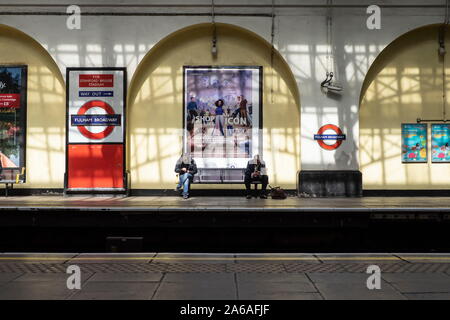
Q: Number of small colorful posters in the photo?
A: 2